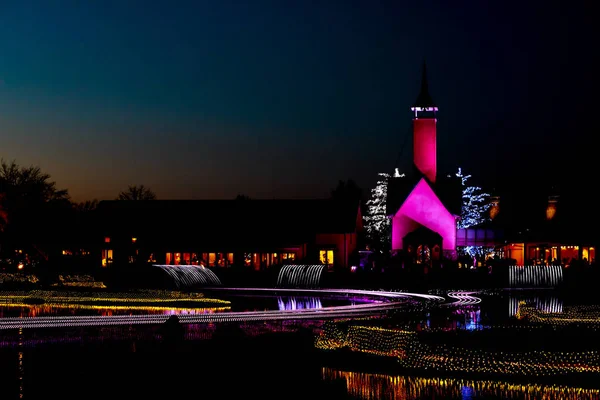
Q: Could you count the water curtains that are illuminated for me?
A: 3